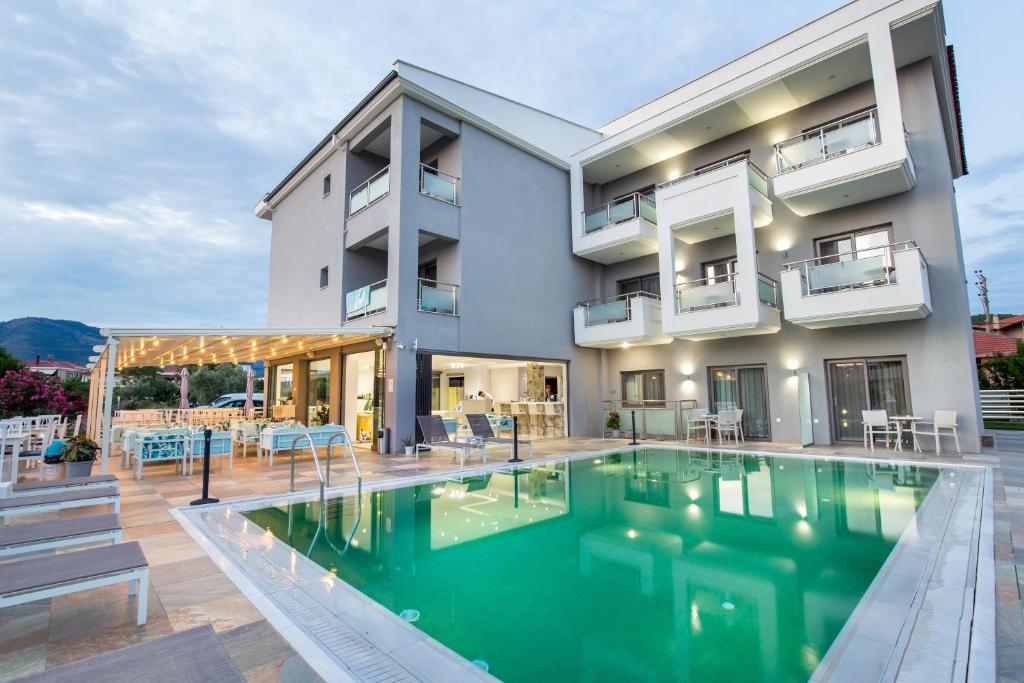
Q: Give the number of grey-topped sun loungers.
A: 7